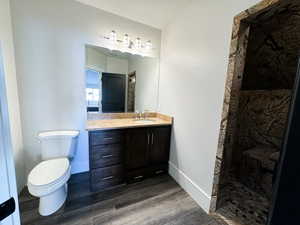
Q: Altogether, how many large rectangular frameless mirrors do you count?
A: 1